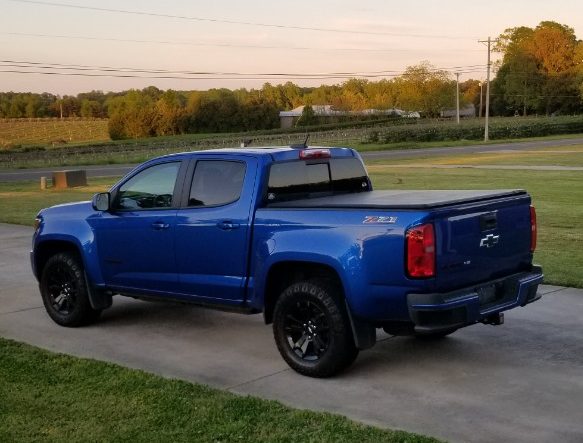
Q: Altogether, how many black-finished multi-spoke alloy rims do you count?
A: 2